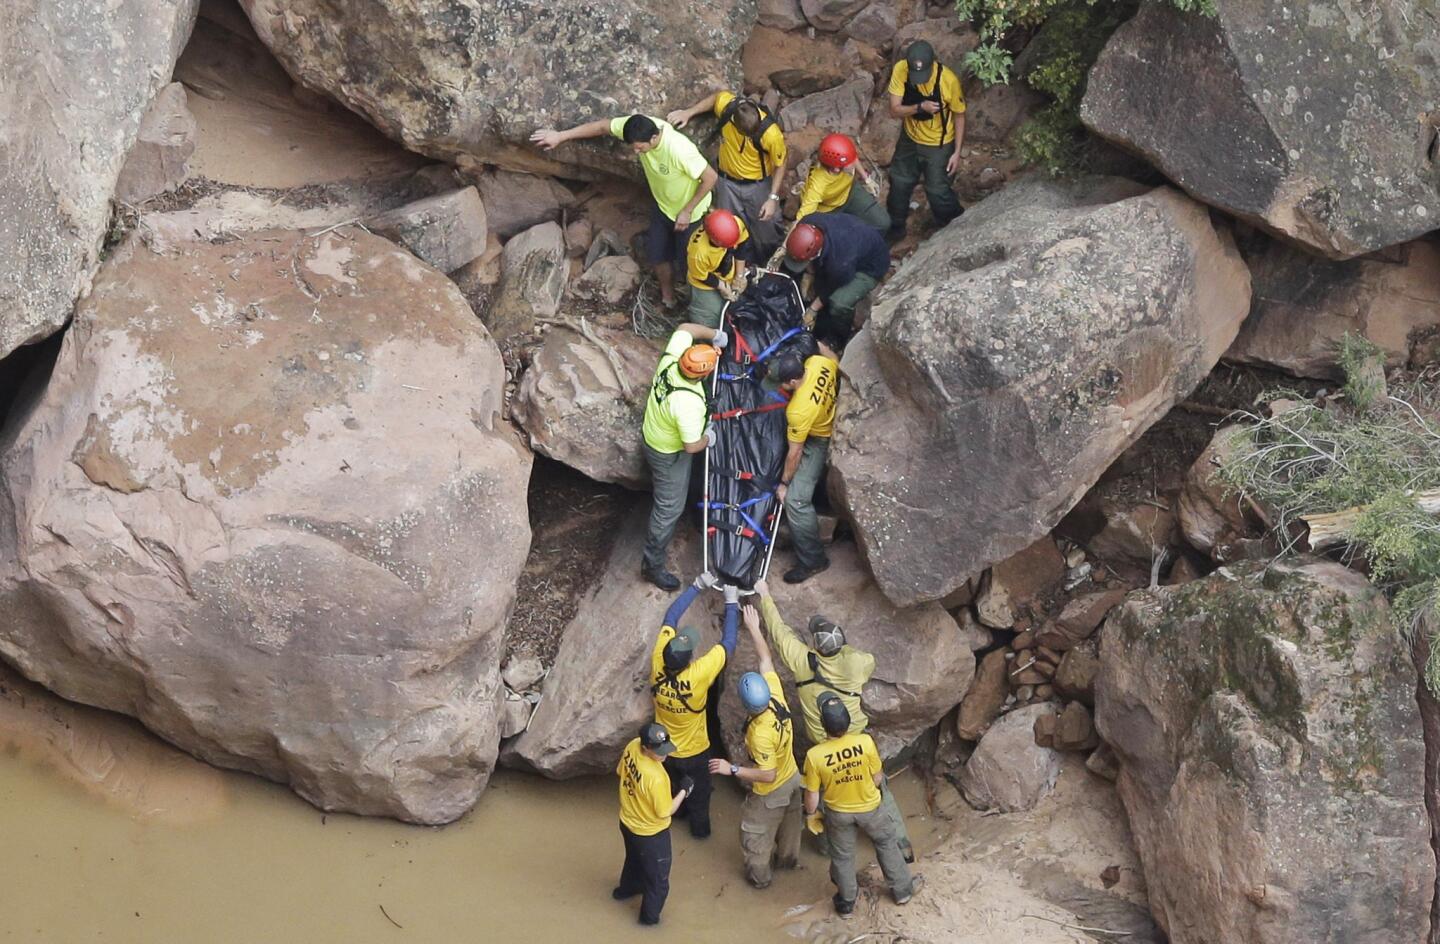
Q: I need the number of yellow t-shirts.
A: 9